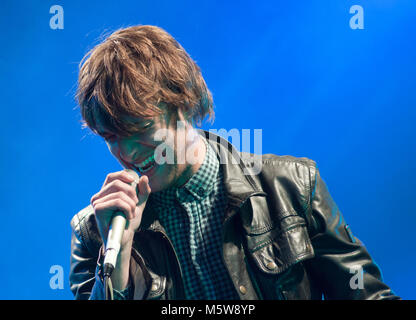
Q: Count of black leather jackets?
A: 1